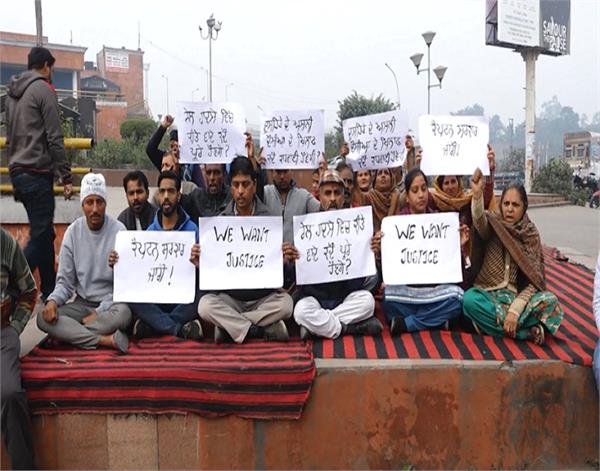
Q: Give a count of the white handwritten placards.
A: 8